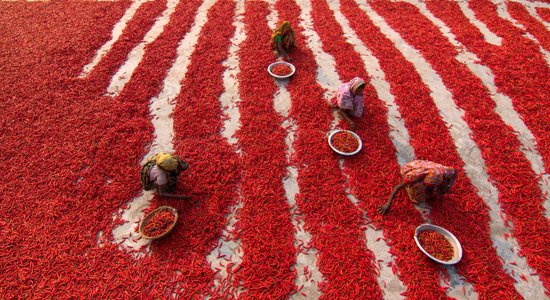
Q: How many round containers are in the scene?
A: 4